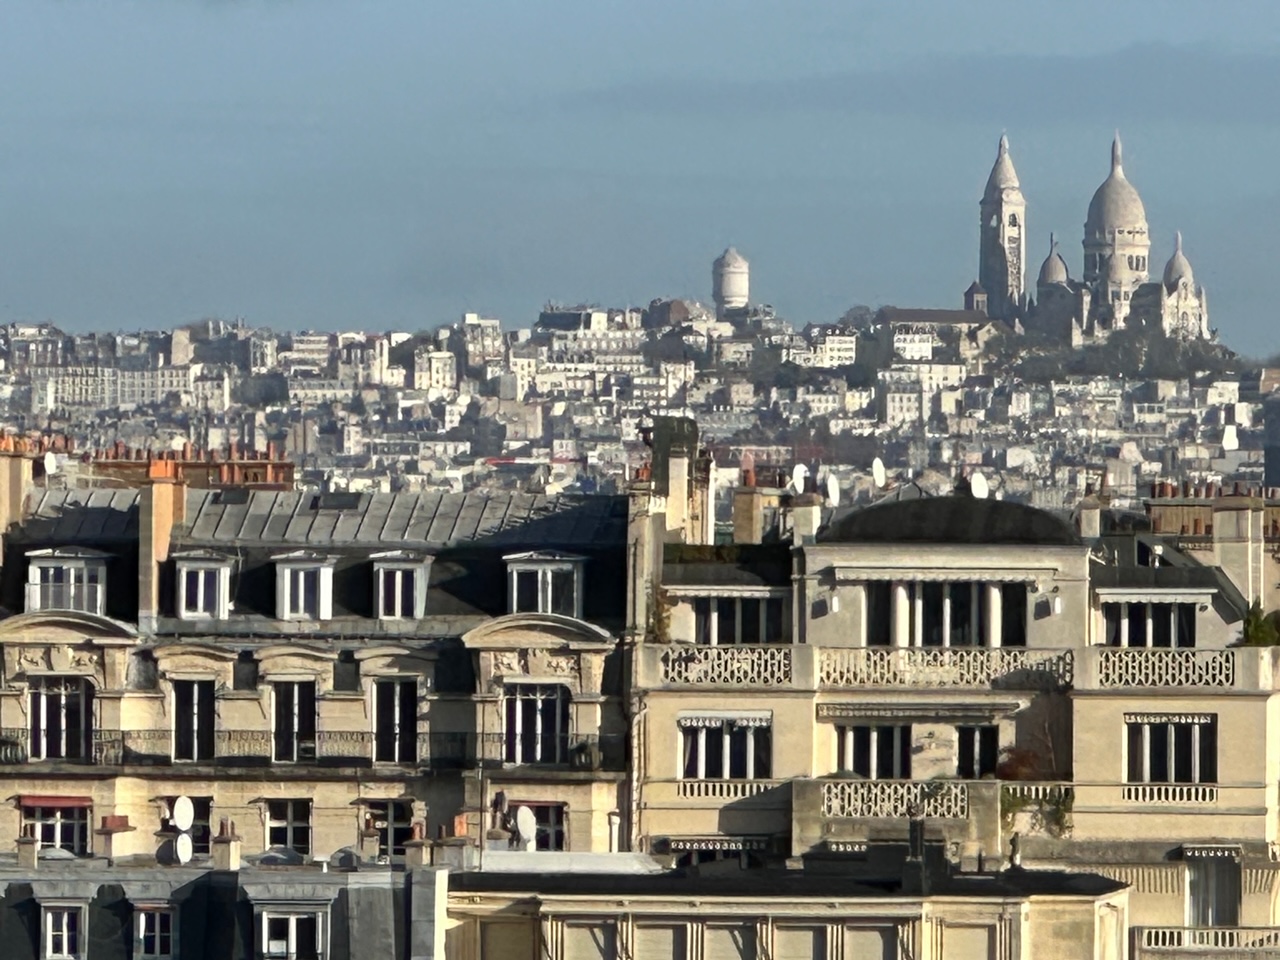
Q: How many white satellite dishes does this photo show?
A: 8